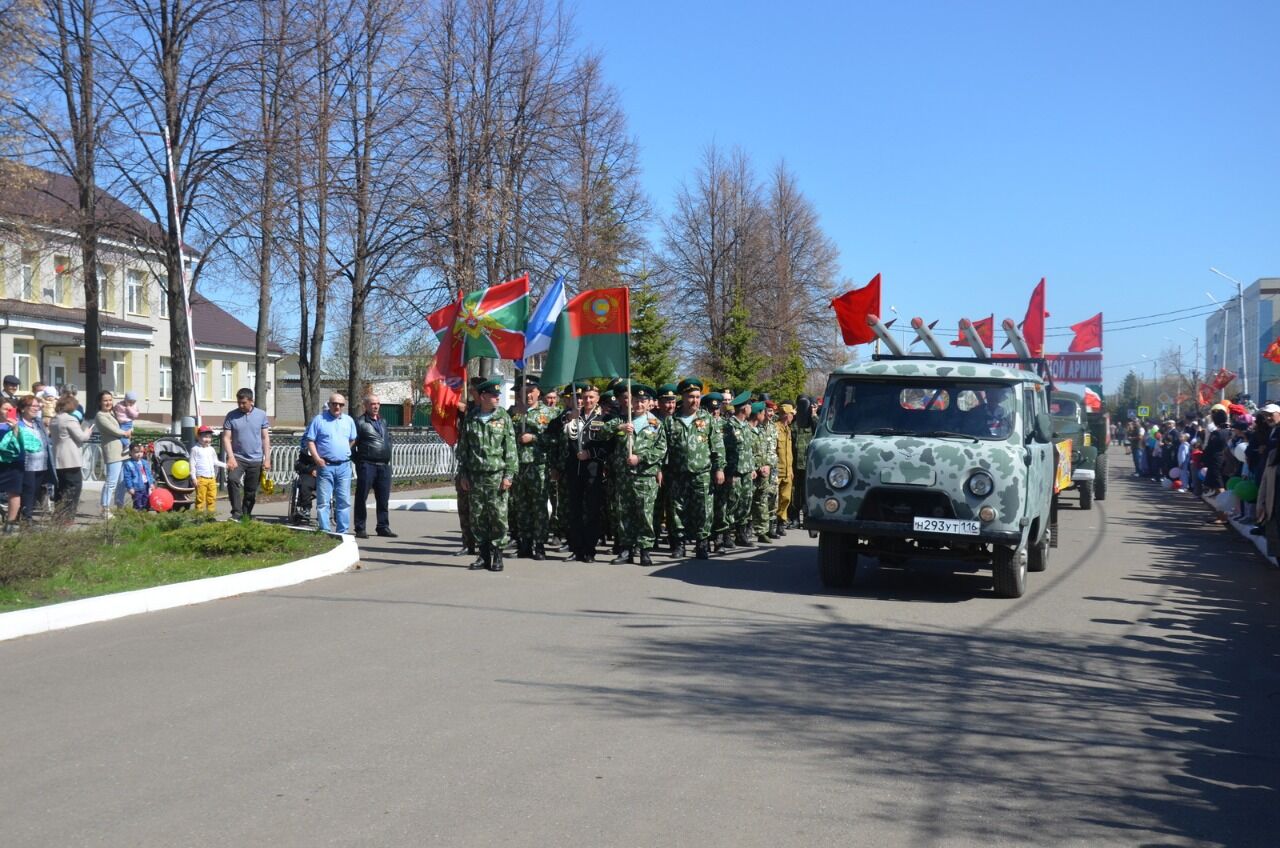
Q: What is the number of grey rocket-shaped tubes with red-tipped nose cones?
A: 4